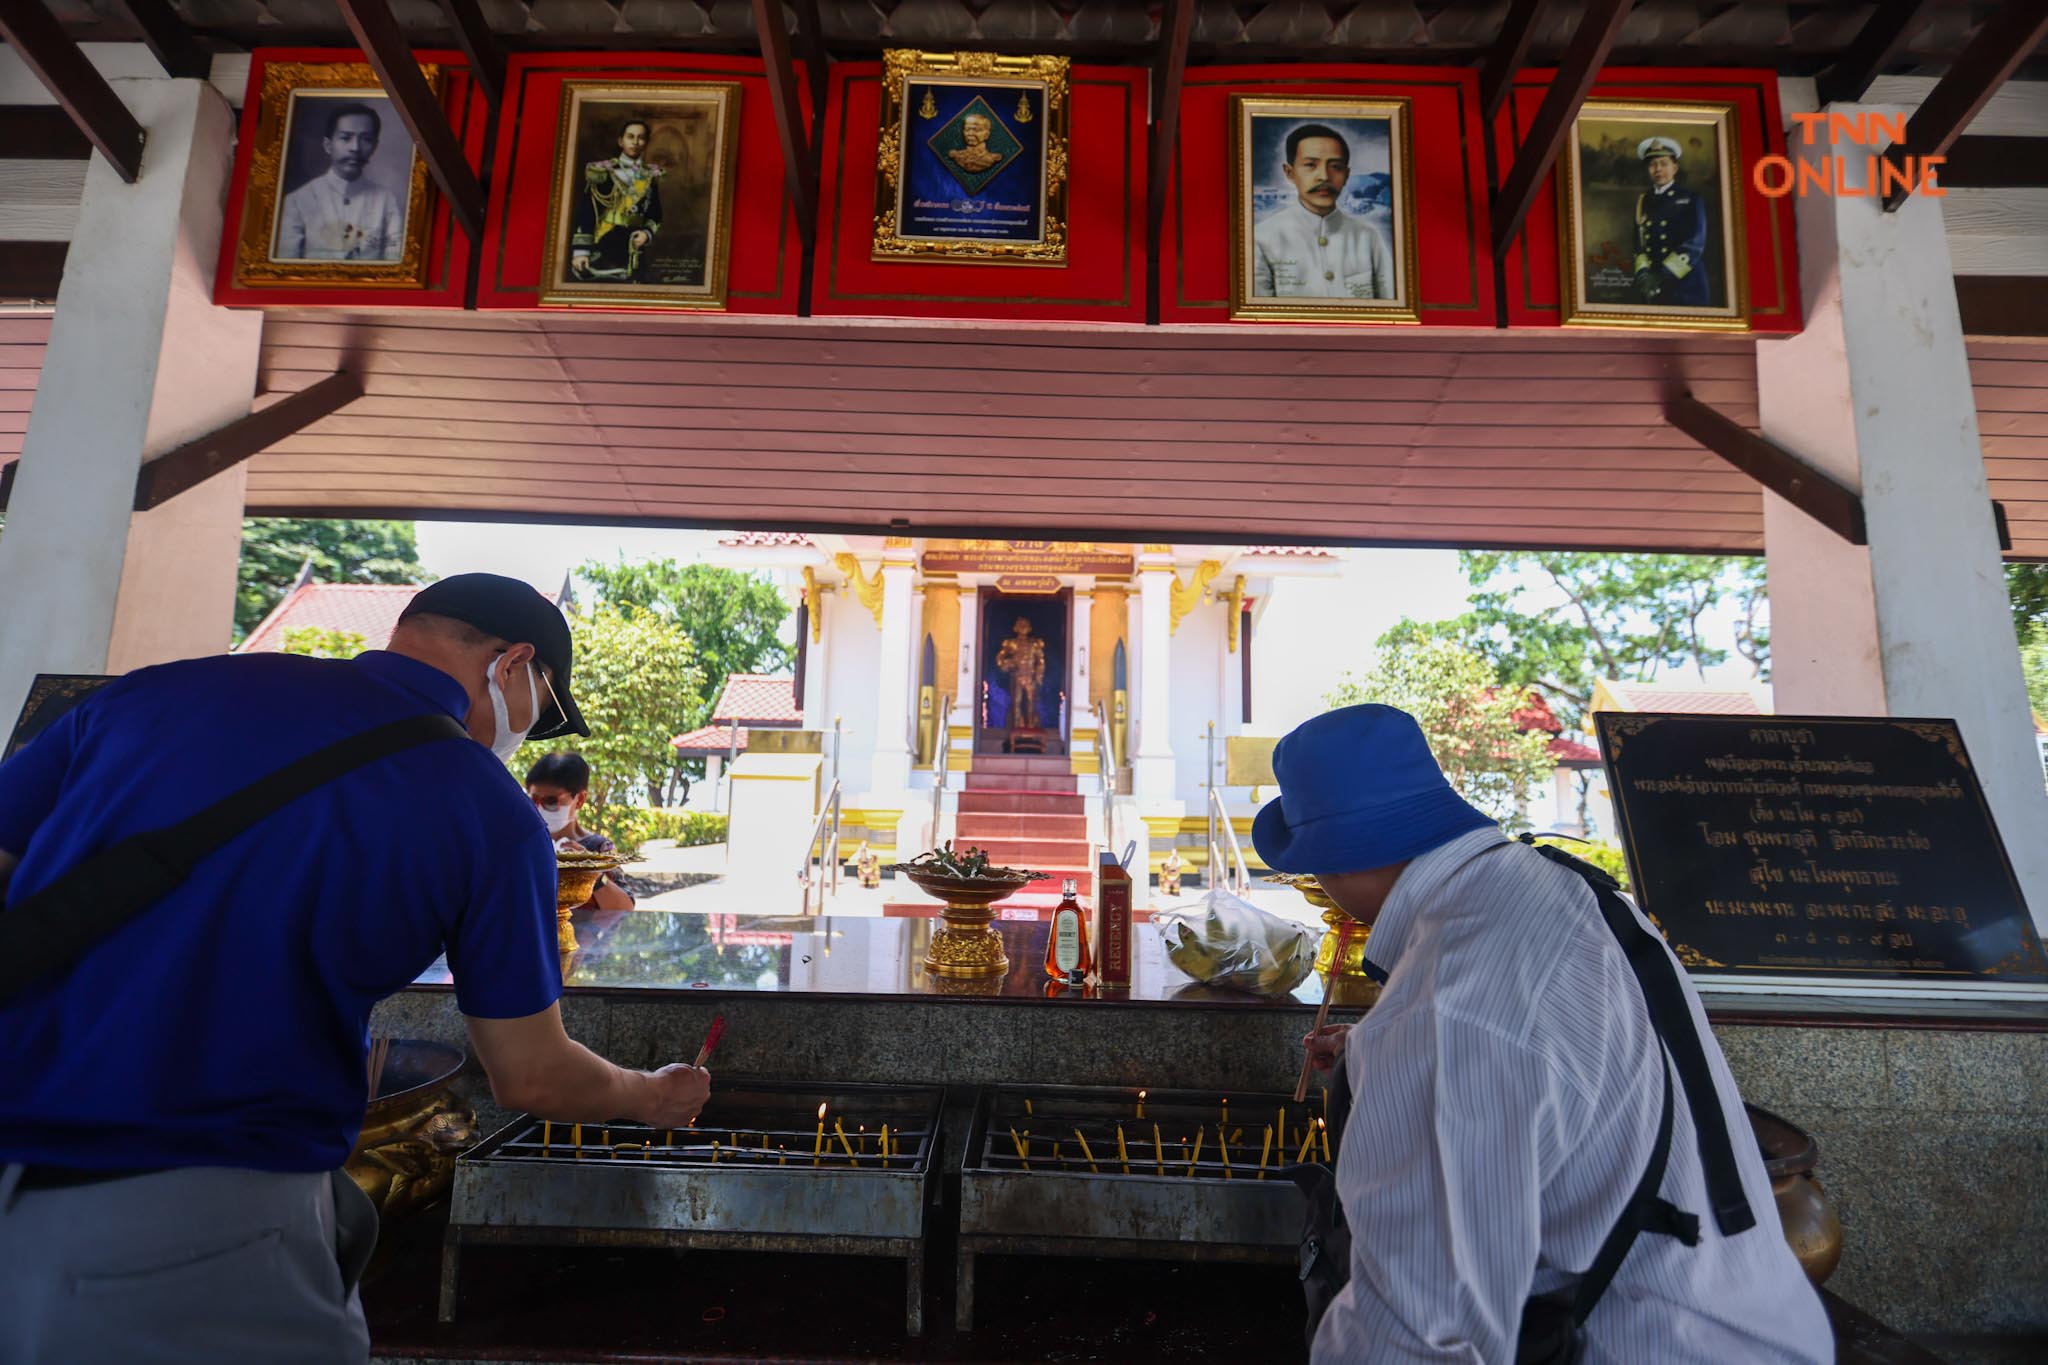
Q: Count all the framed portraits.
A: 5